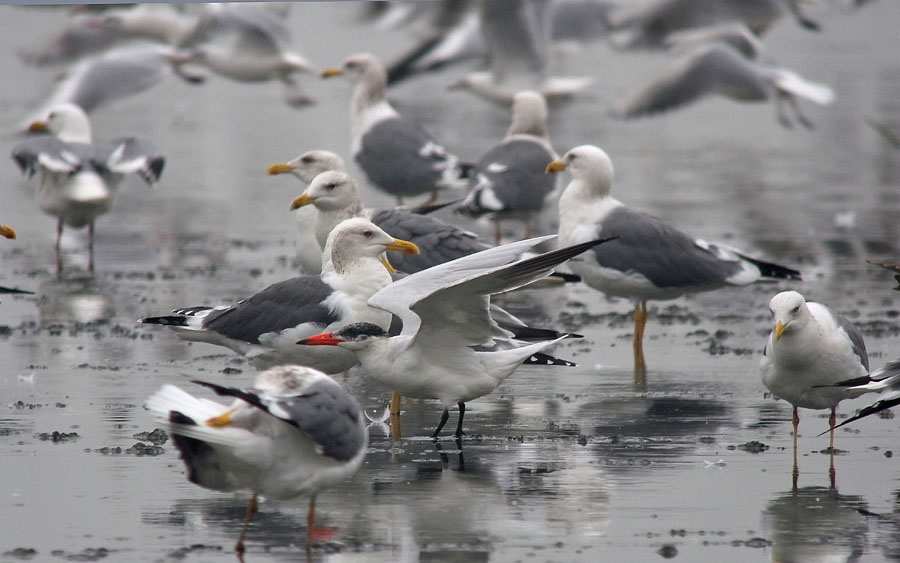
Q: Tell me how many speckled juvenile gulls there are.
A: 0